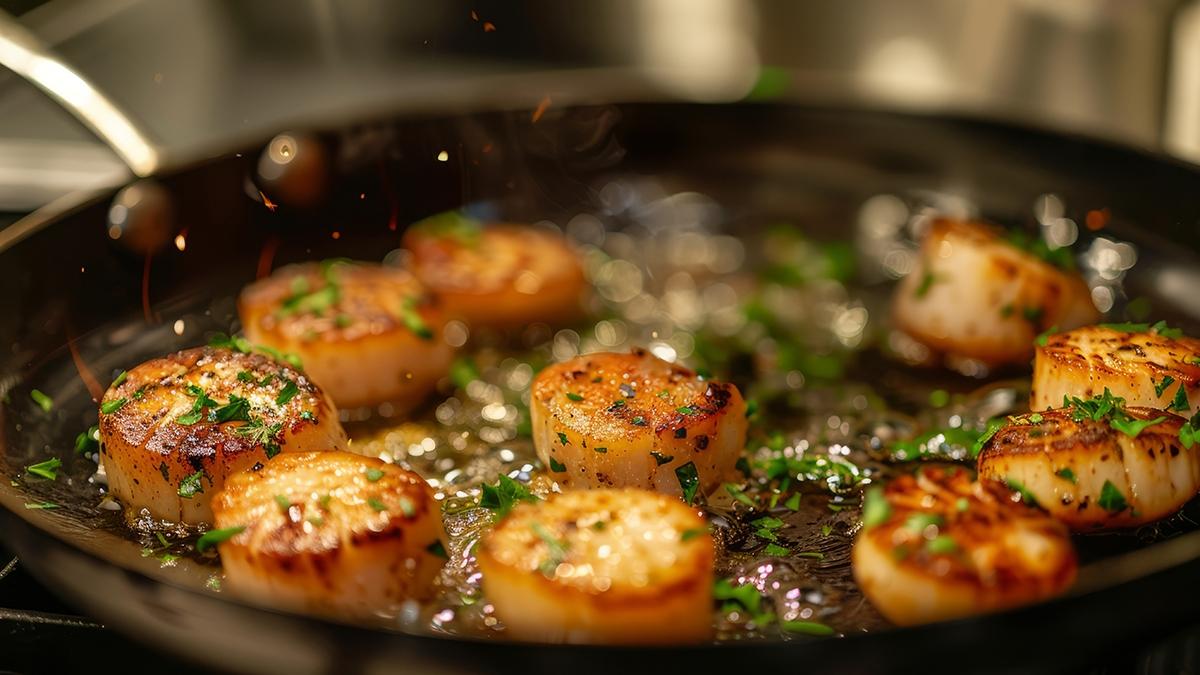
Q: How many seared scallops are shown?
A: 10